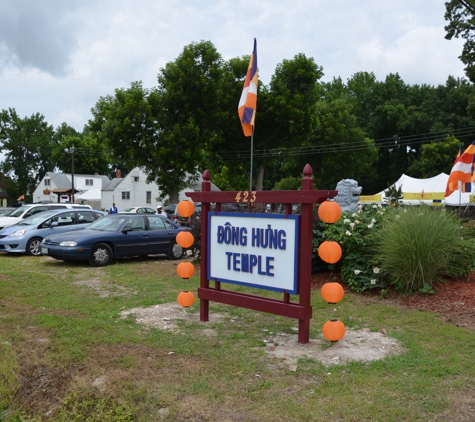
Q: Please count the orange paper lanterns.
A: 8